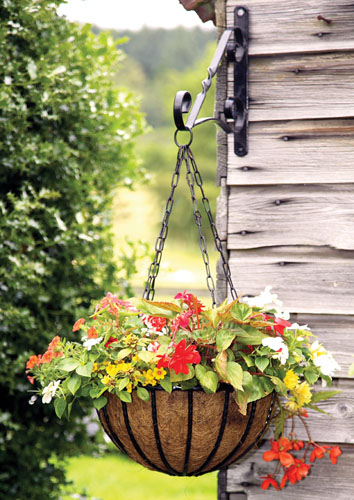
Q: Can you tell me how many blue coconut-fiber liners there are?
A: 0